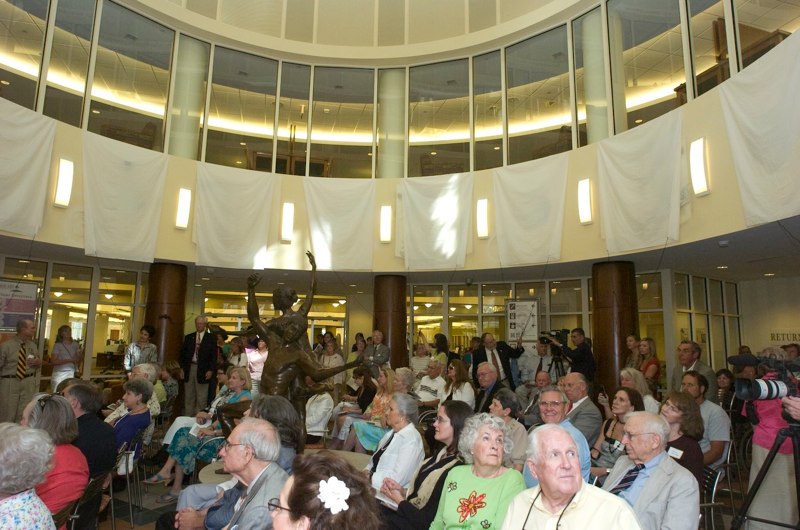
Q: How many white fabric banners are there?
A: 8